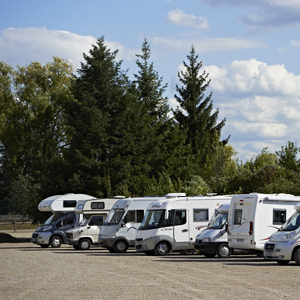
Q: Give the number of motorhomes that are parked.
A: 7